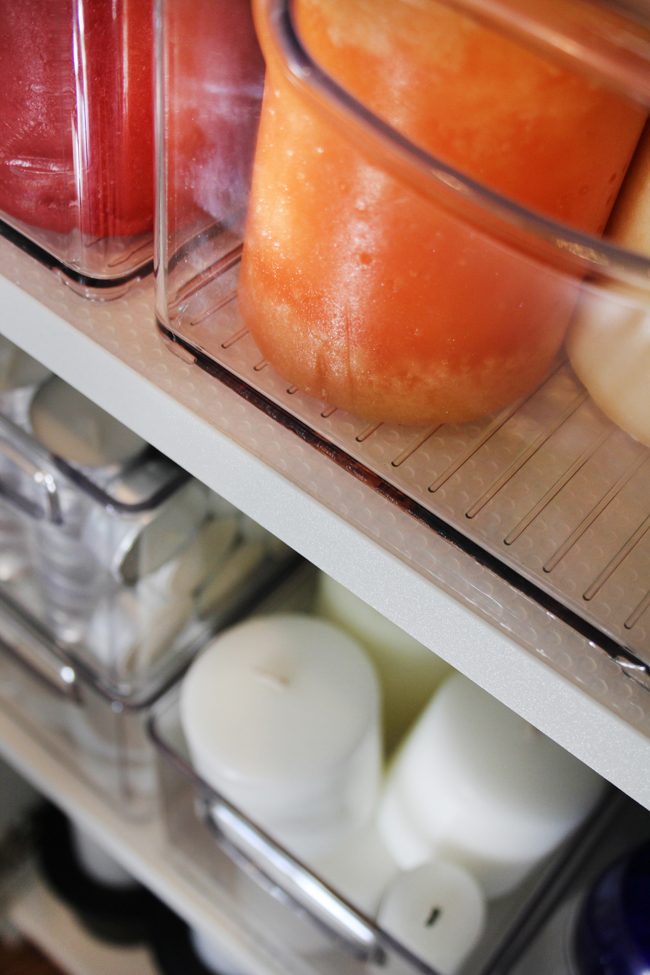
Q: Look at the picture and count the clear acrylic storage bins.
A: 5